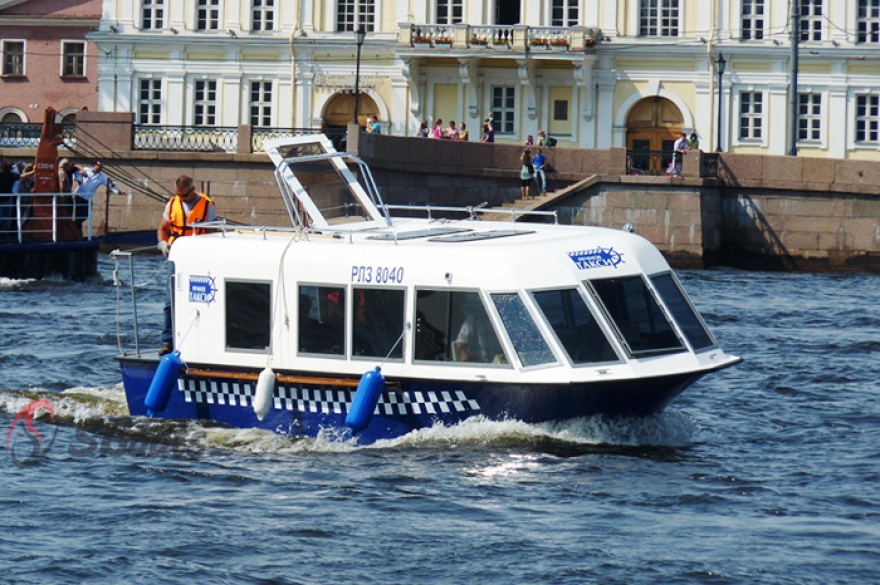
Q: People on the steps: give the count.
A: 2